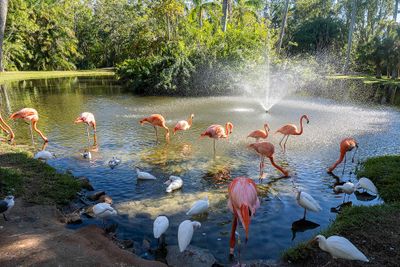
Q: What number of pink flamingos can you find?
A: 11